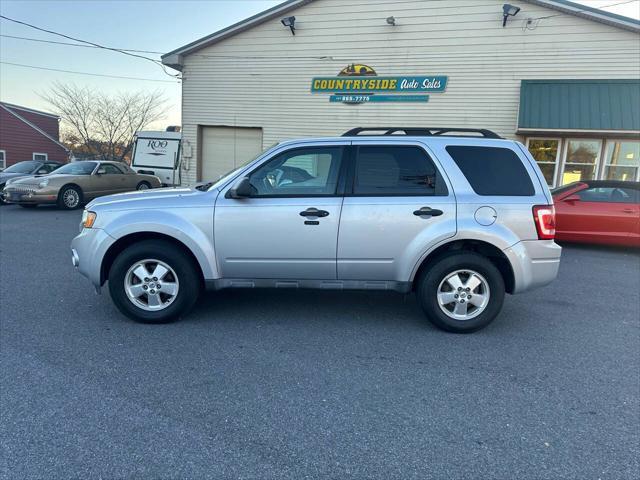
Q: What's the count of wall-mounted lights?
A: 3